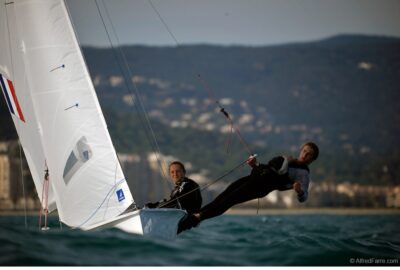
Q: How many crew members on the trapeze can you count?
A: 1